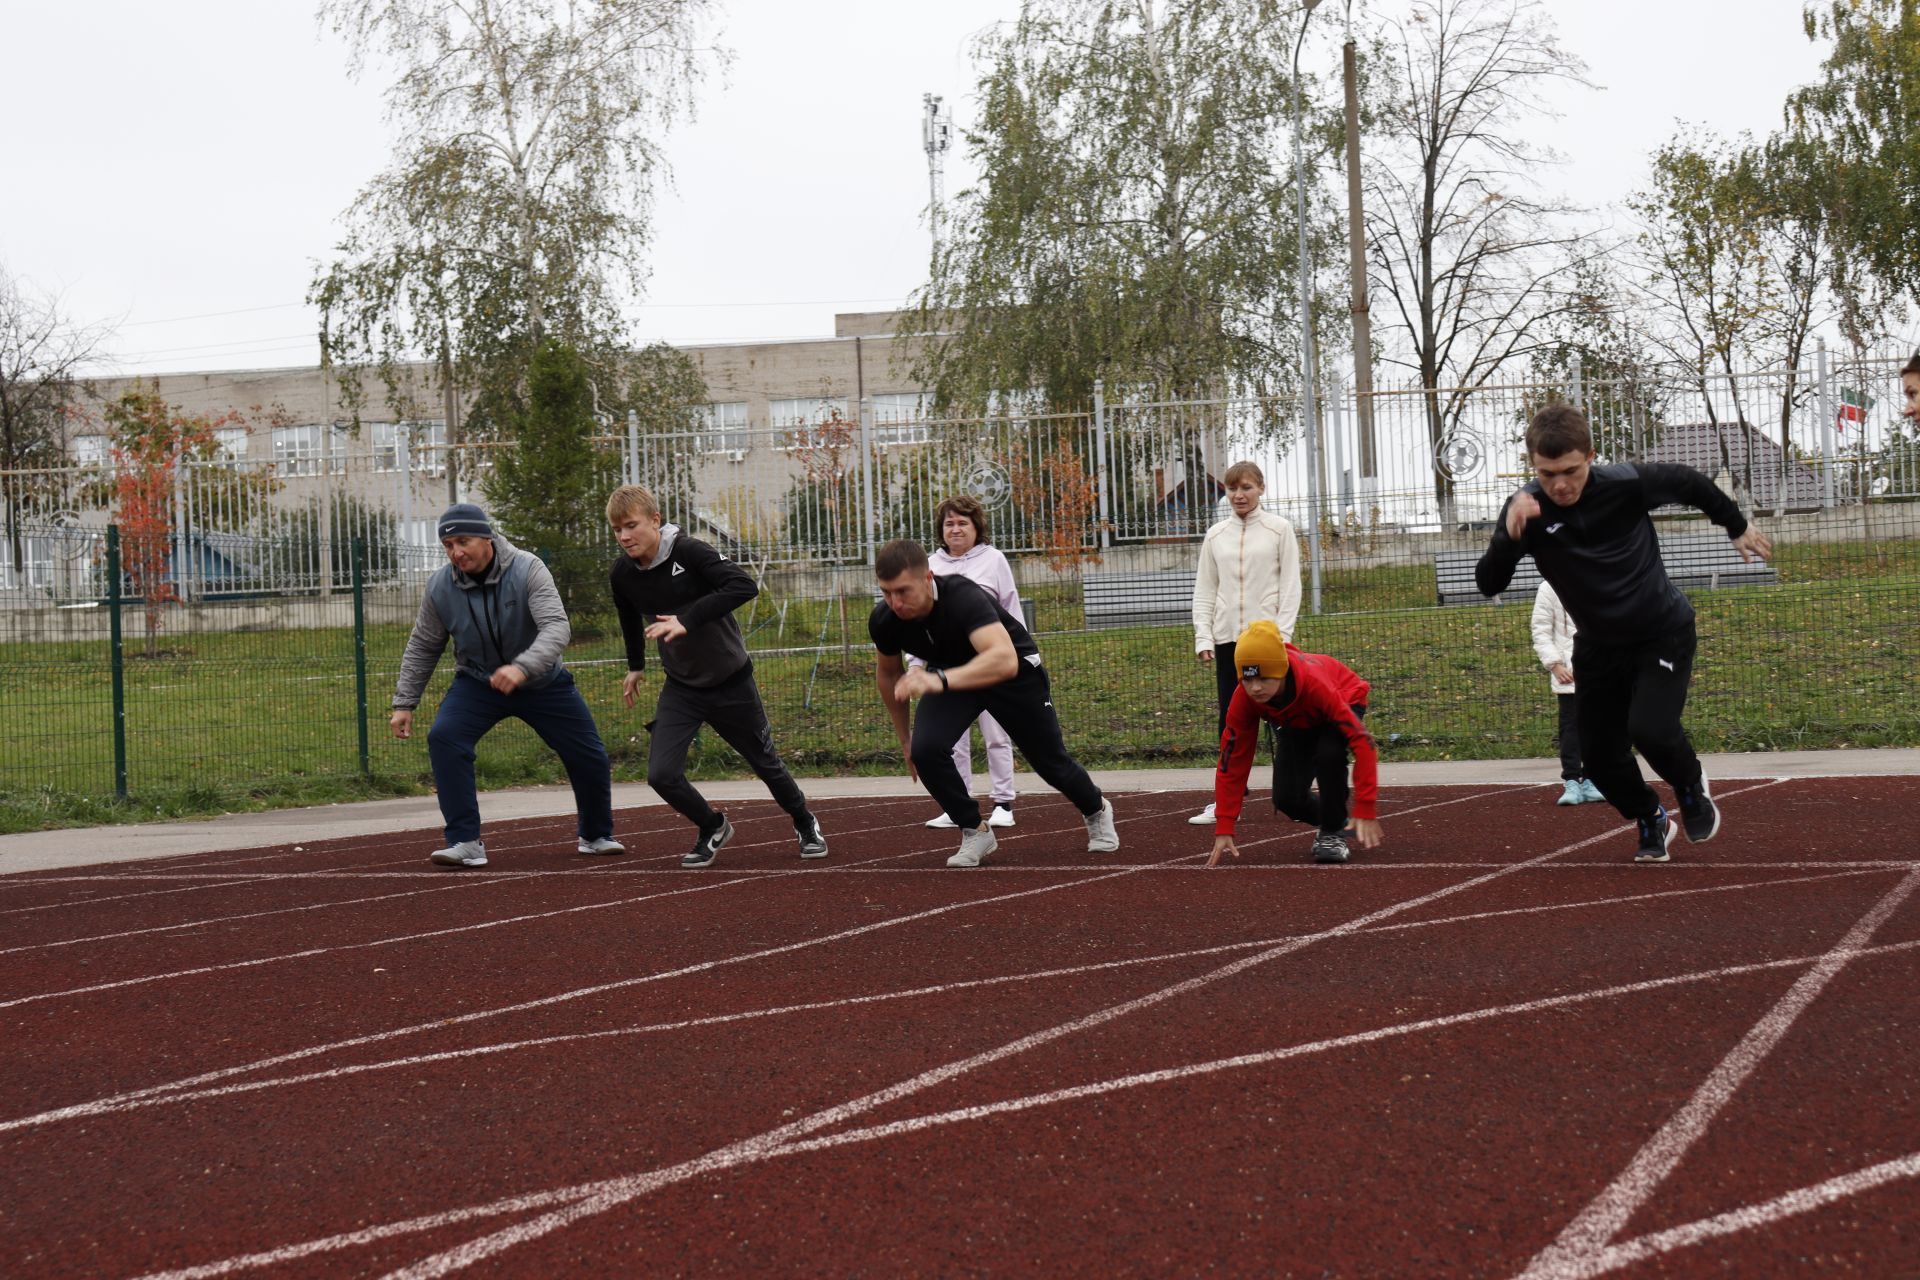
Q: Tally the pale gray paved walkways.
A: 1